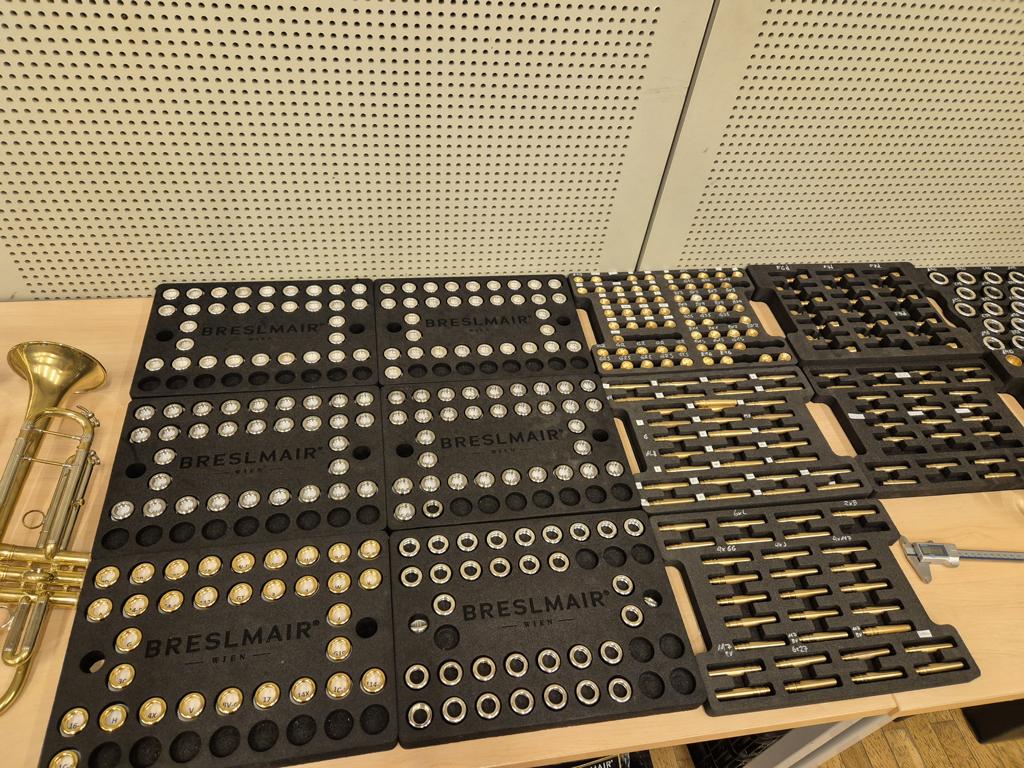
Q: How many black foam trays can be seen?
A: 12